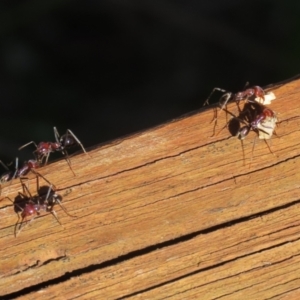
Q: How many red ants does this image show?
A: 5